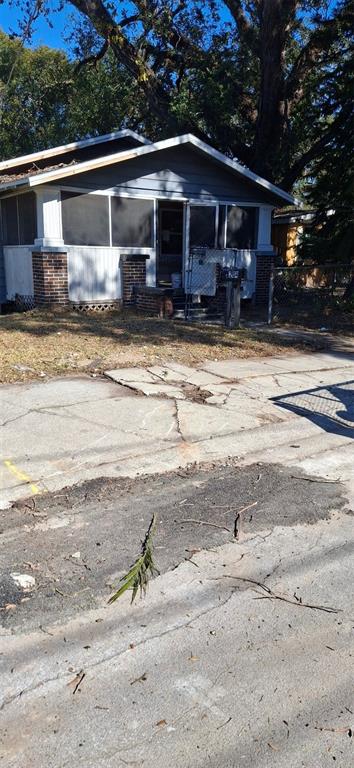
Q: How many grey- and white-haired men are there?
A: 0